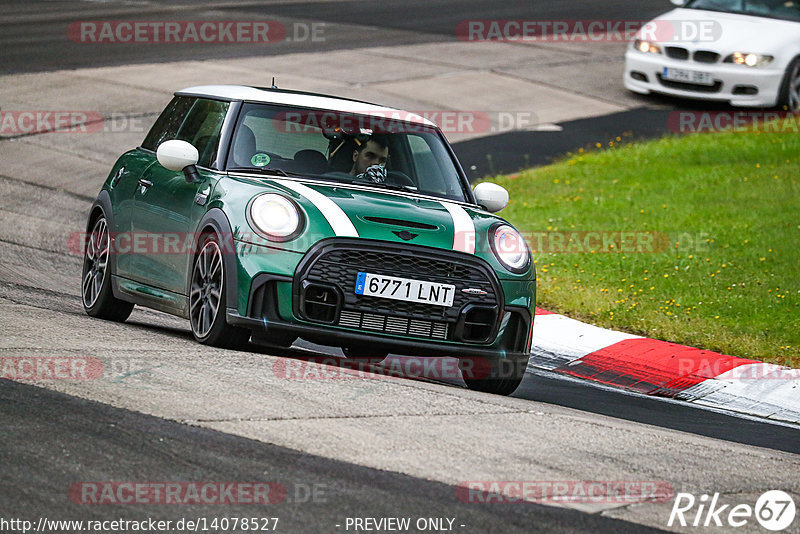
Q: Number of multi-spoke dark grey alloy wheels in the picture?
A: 2